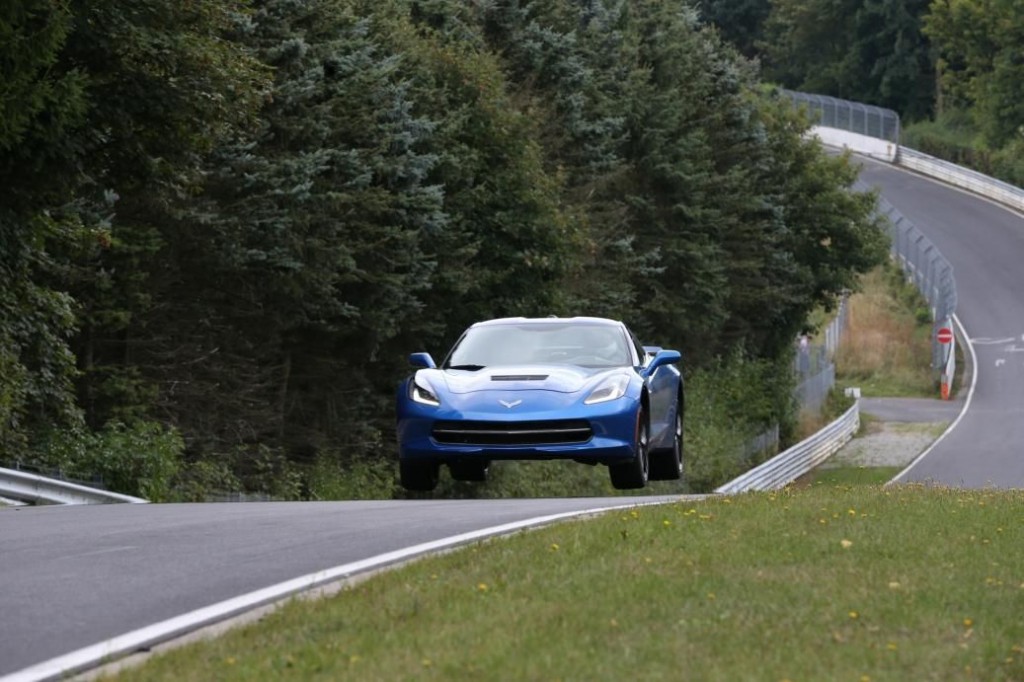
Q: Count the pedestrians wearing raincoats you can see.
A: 0